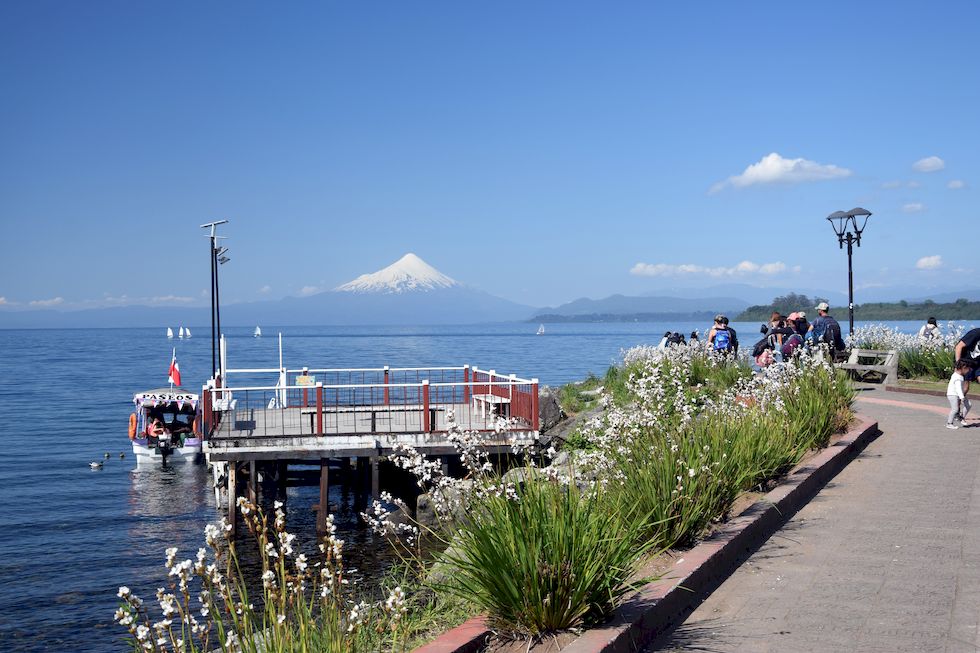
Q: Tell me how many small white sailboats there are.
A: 5